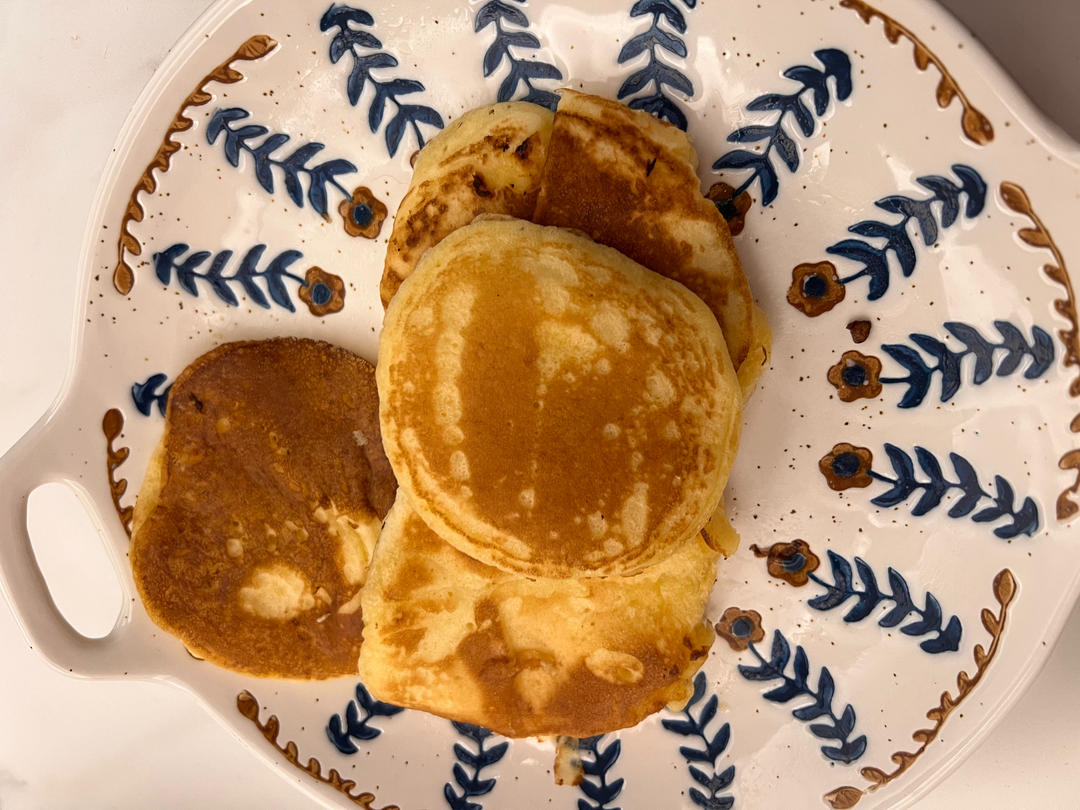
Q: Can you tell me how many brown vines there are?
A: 6